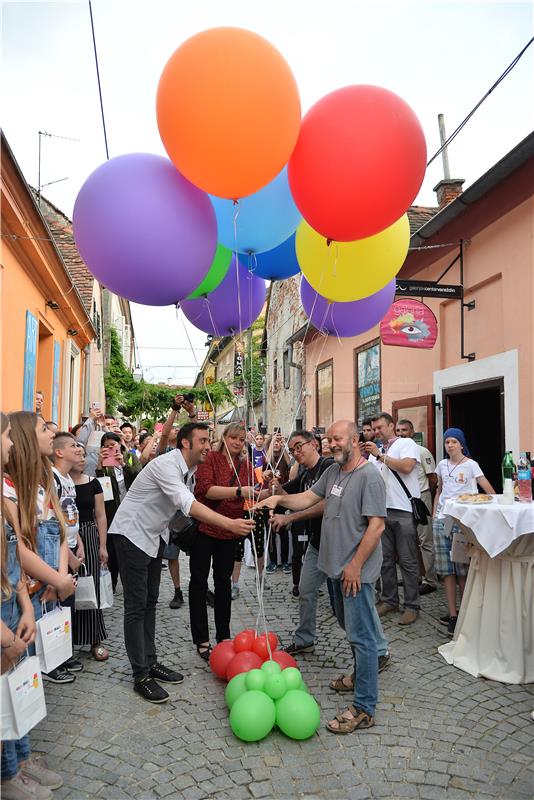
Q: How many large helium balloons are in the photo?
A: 9